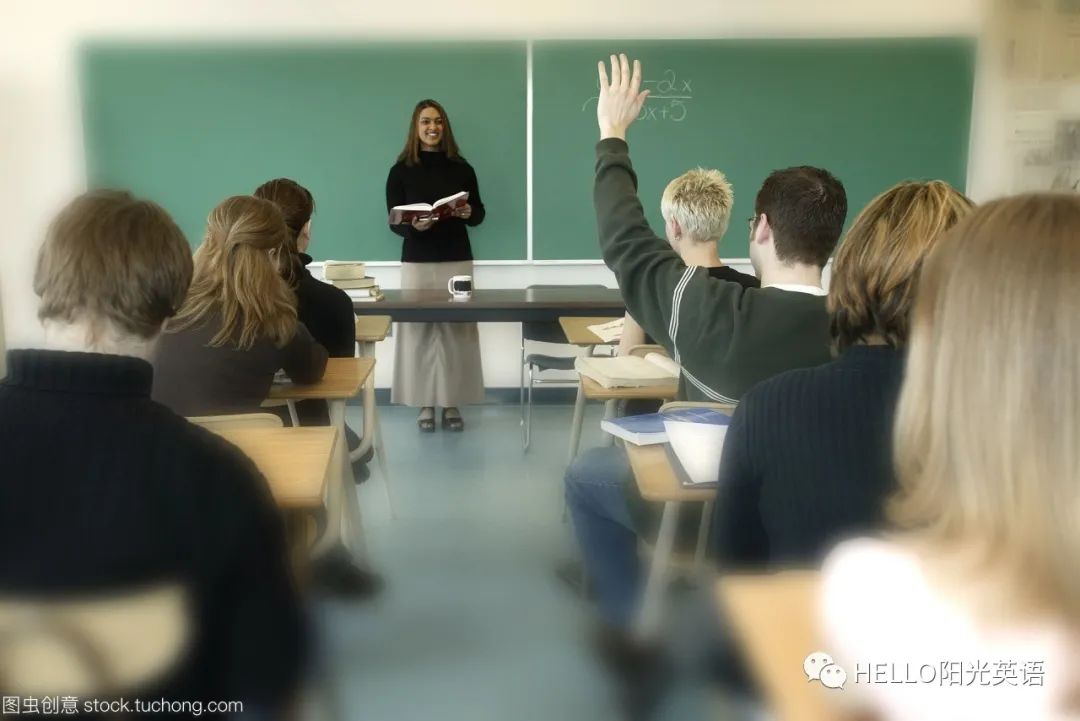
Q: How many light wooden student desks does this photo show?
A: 7